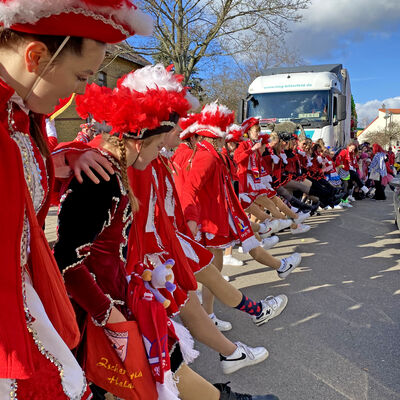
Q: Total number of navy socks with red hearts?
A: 1